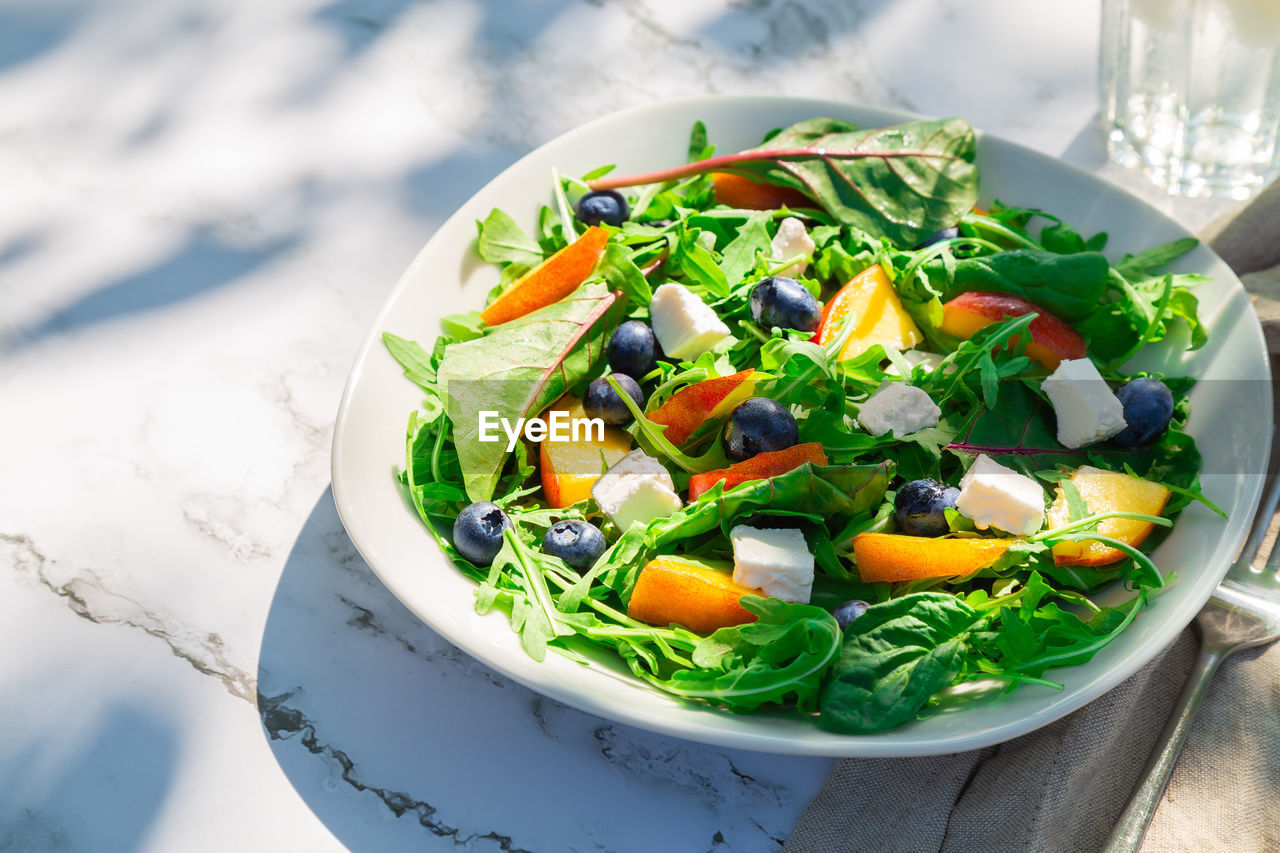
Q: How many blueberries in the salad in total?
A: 11